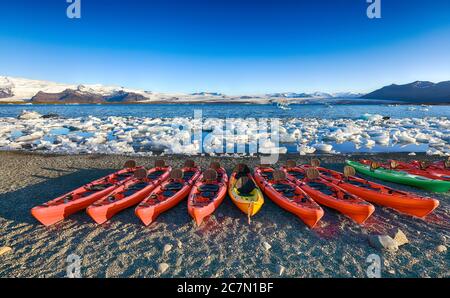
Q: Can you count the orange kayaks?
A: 7